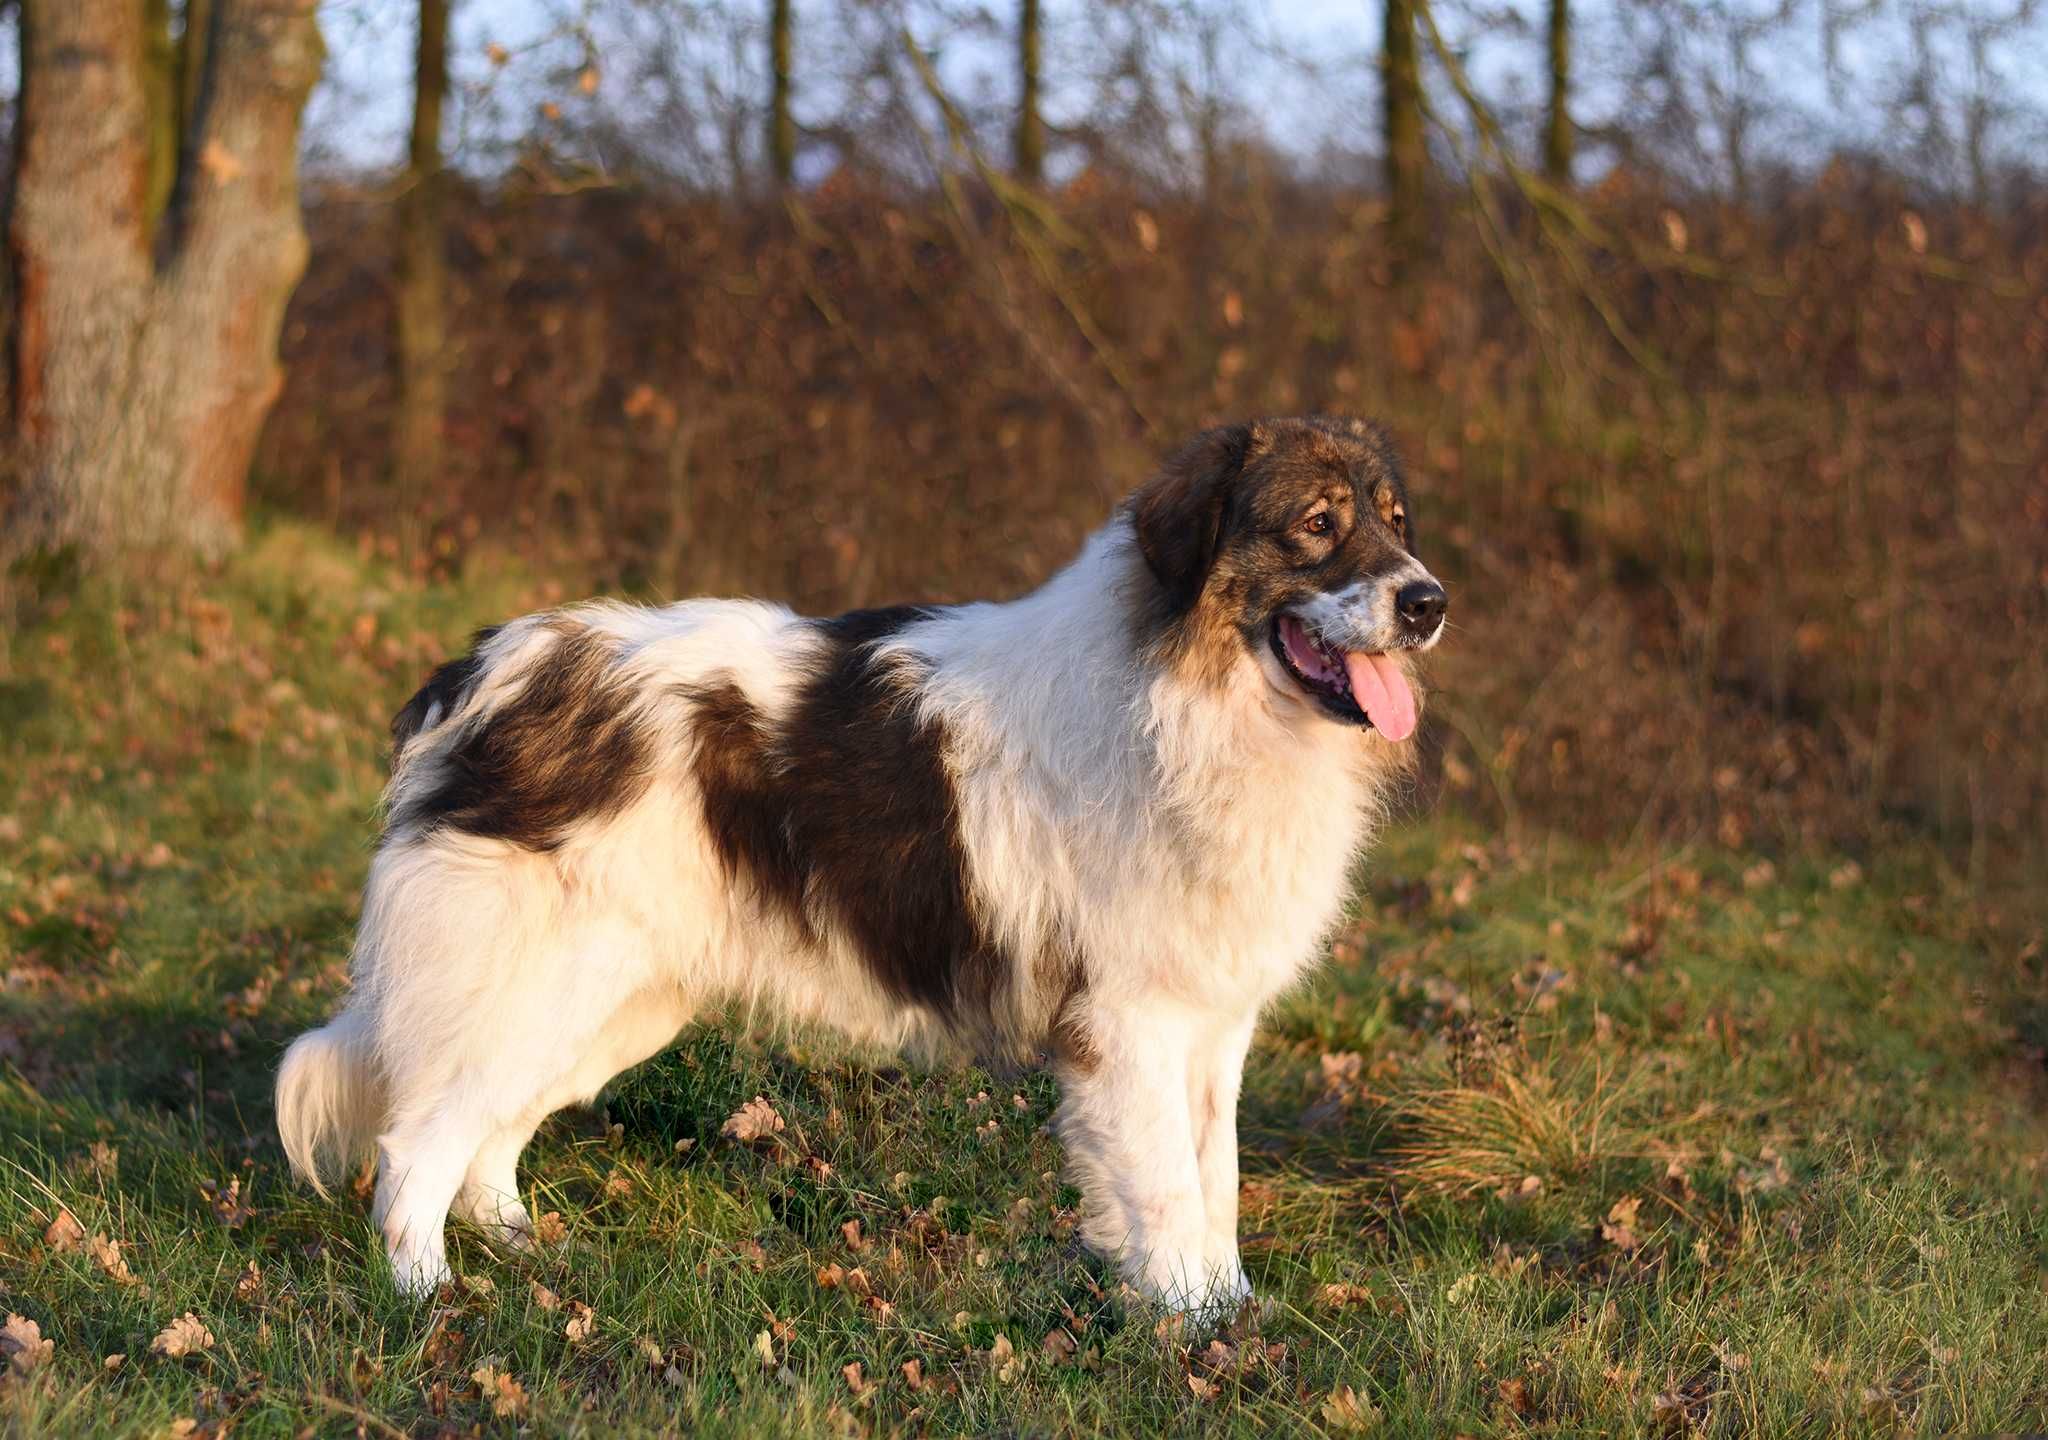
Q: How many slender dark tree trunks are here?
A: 5